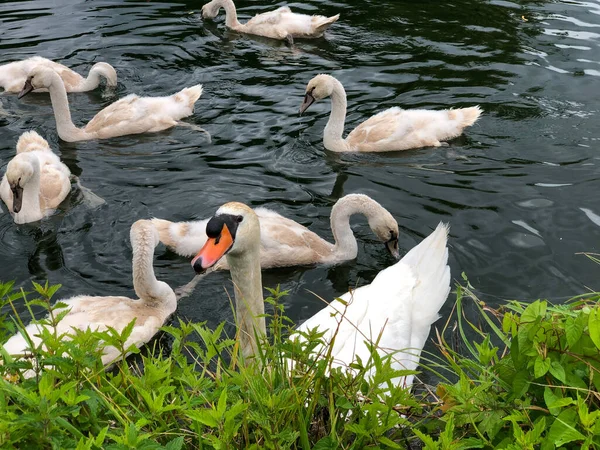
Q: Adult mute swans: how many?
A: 1